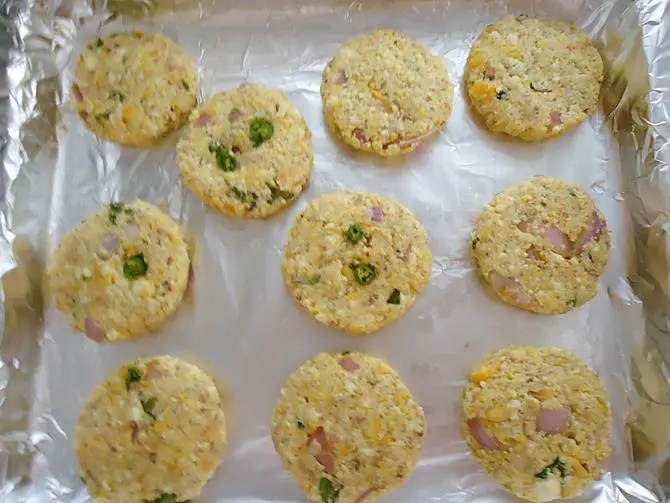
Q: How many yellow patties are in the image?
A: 10